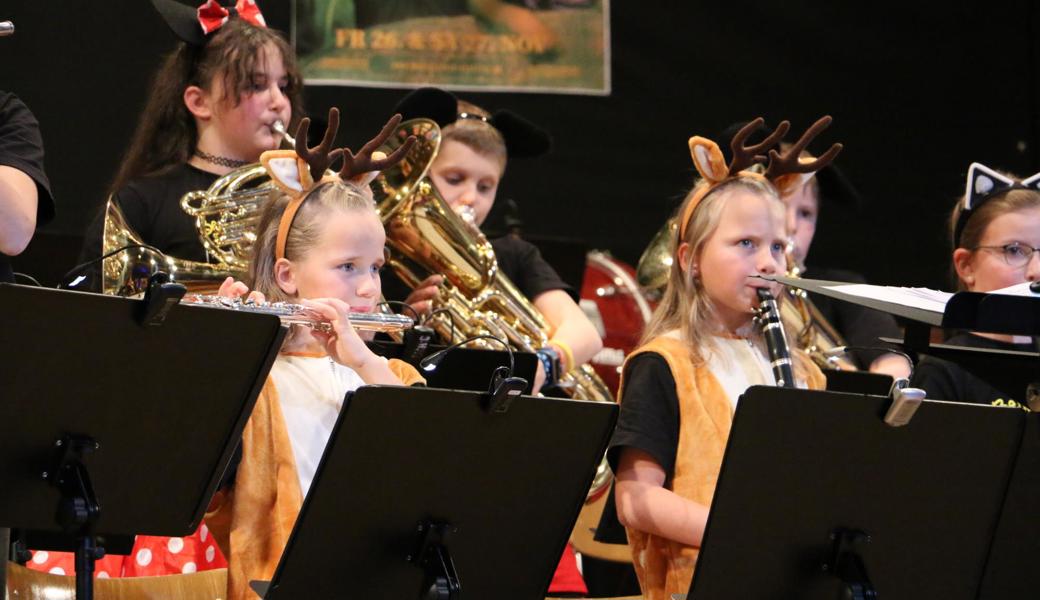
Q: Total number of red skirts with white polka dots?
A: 1